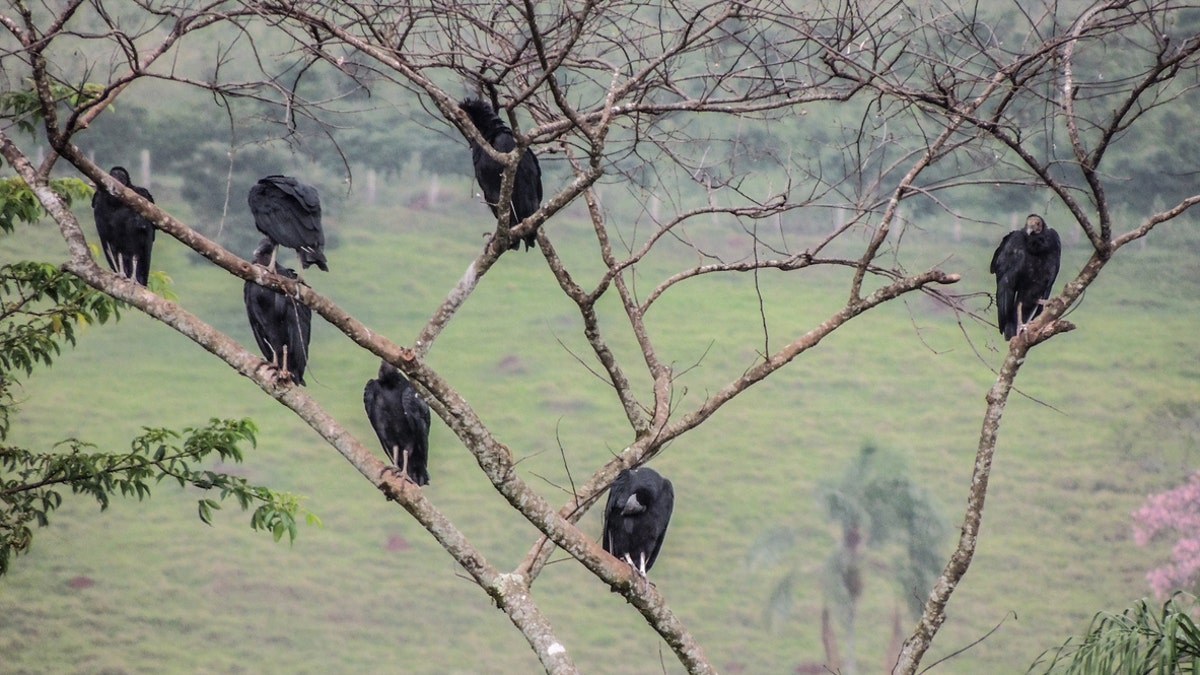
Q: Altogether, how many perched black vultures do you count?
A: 7